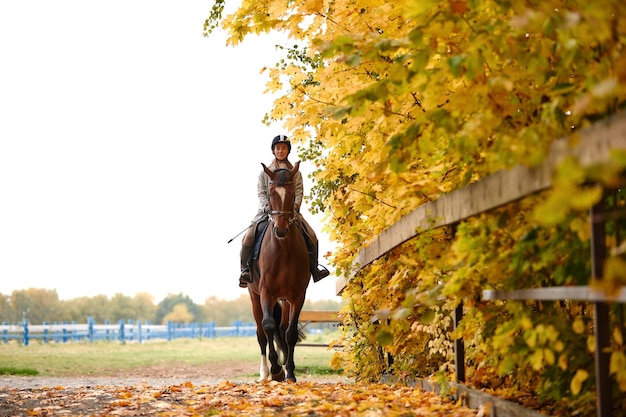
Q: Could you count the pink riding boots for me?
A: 0